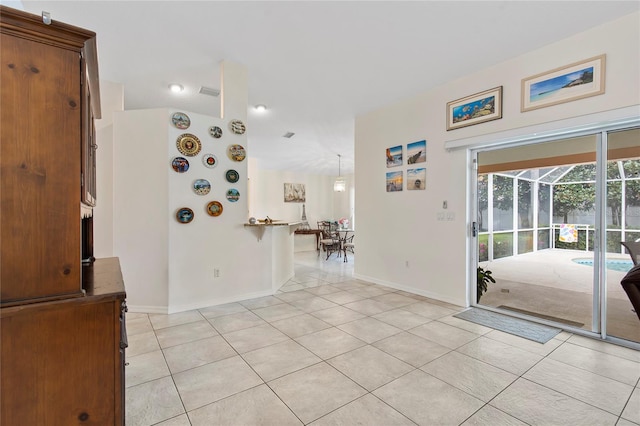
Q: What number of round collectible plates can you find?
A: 12